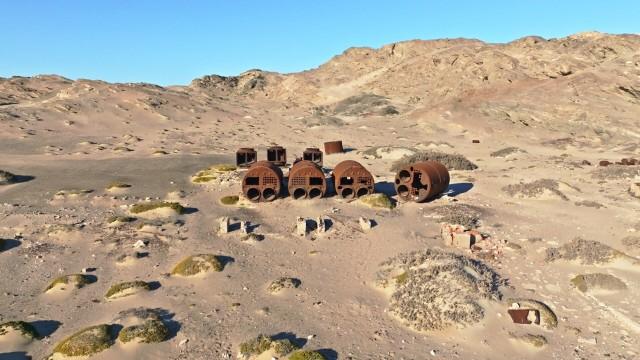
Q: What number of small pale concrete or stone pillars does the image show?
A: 5